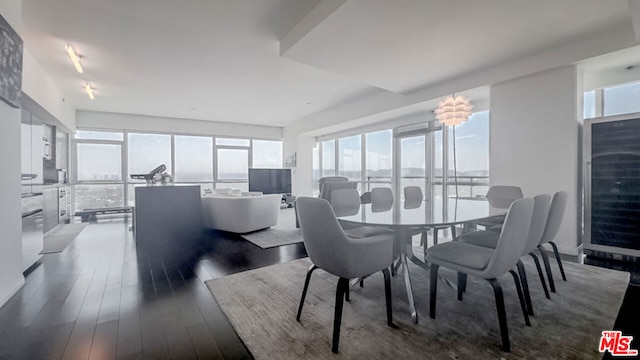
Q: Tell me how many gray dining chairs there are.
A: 8